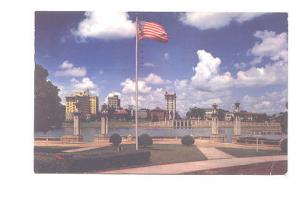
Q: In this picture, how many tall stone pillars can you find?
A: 4